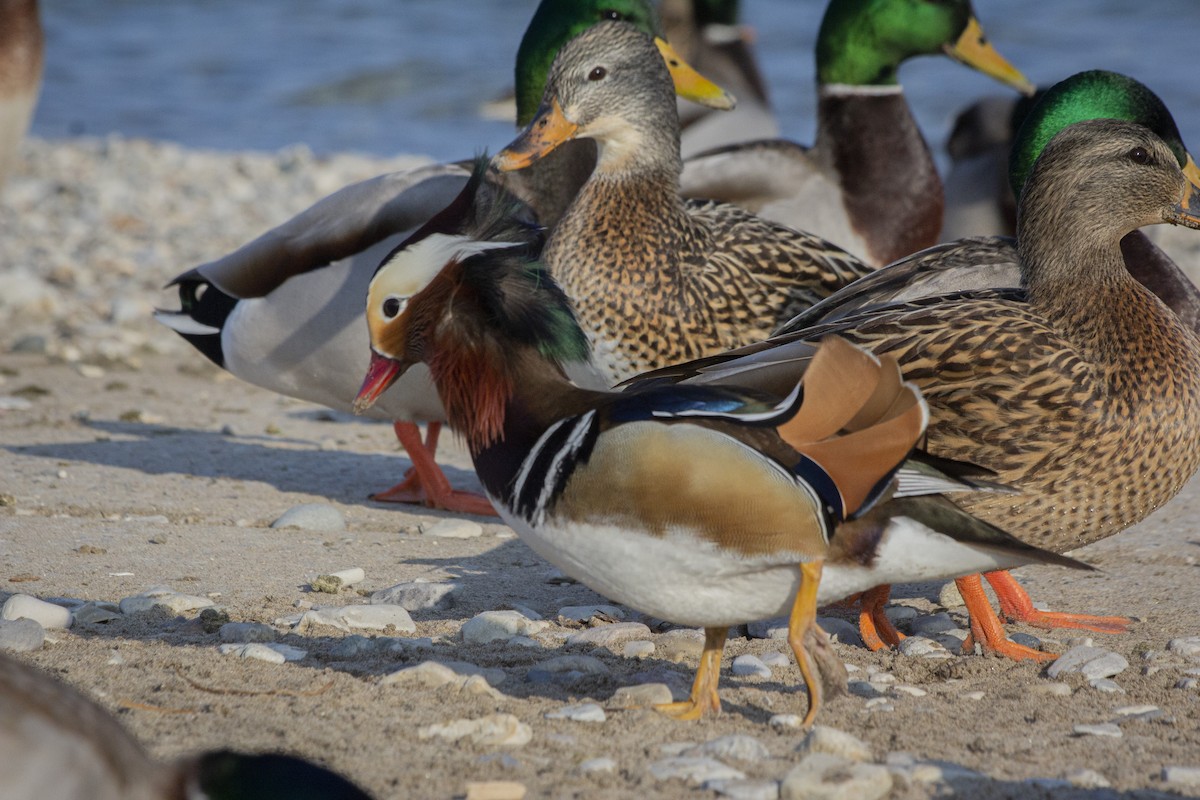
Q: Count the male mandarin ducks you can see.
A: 1